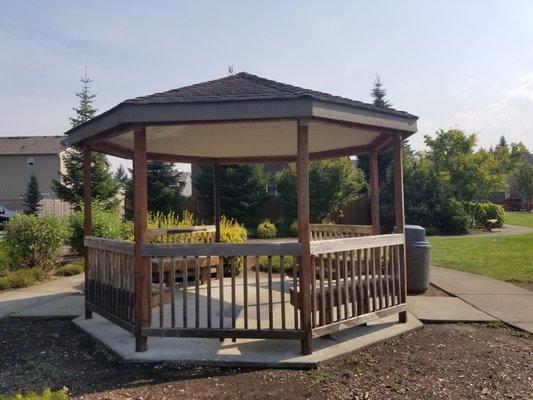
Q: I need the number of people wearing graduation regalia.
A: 0